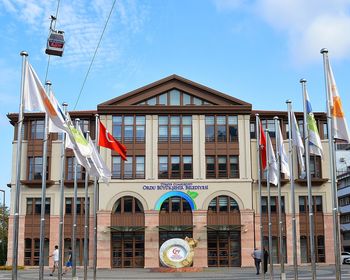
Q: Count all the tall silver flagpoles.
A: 12